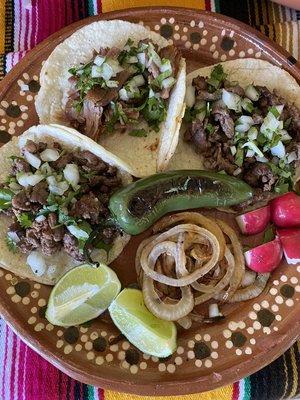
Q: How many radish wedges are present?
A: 4